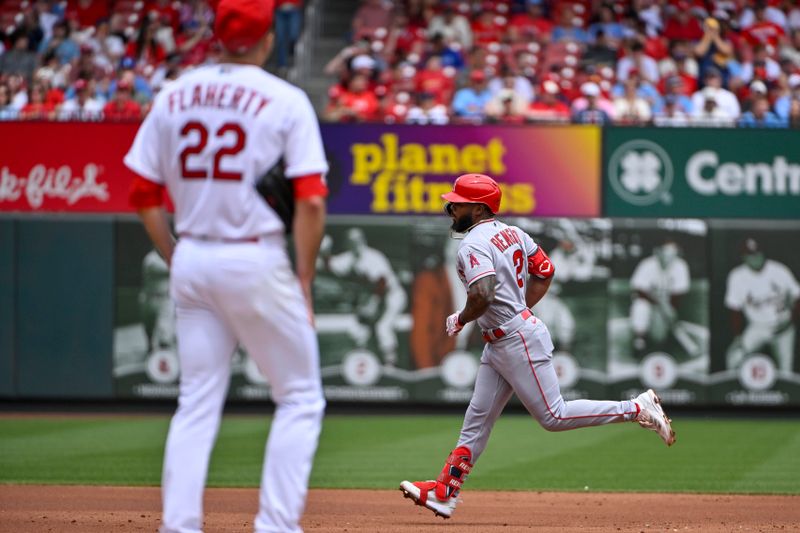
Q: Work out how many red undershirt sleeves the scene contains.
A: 2